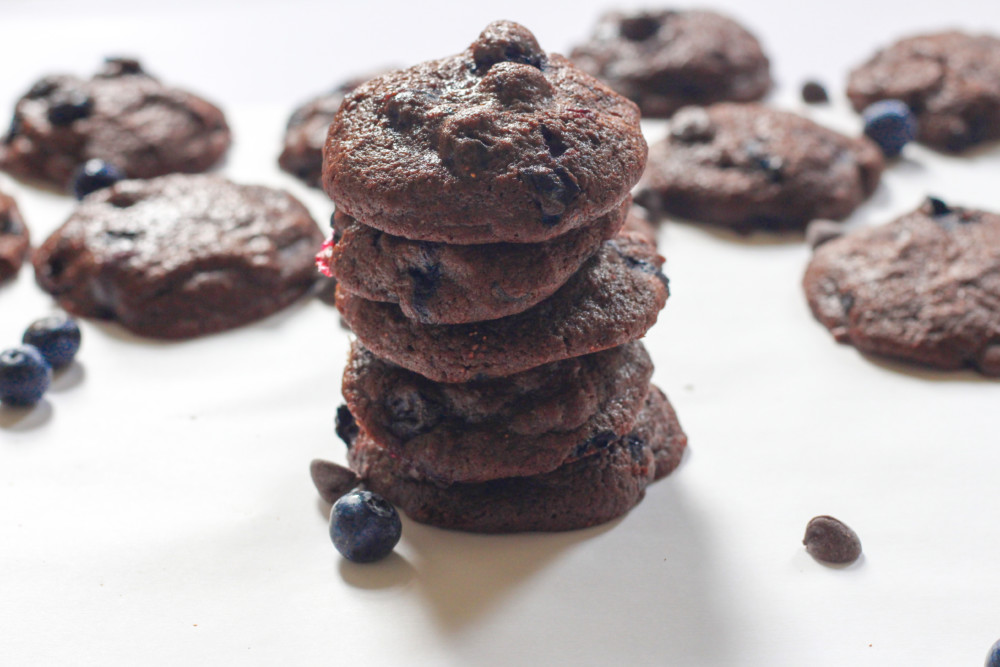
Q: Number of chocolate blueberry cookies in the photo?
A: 13